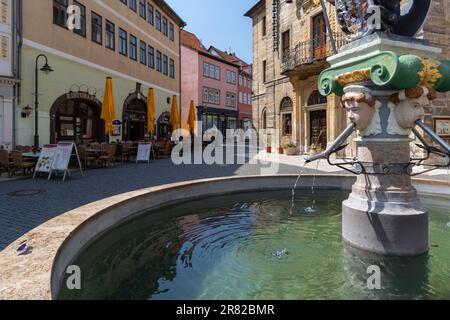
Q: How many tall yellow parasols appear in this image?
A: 4